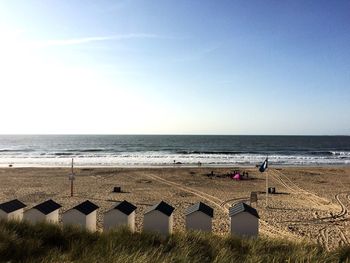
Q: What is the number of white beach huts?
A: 7